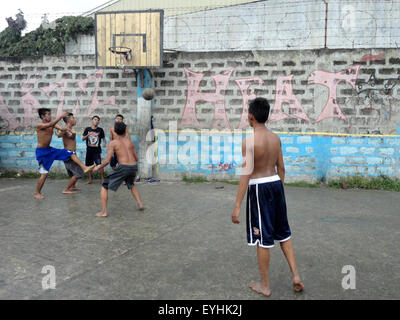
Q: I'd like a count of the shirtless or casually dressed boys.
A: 6